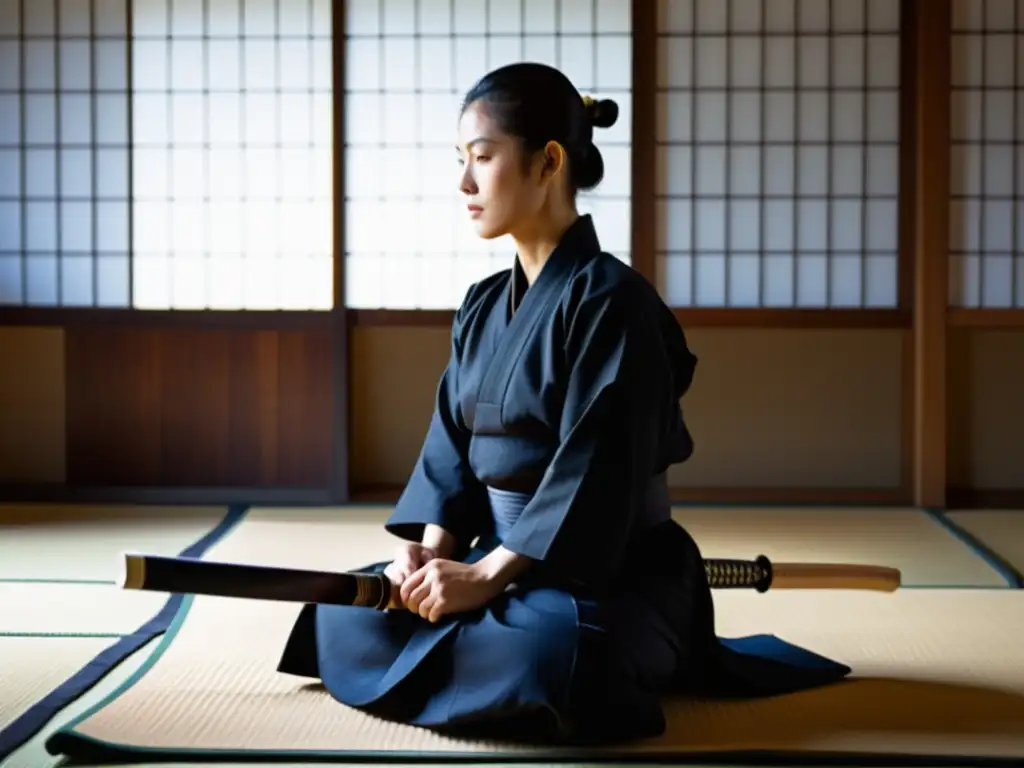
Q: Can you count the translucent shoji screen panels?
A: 5